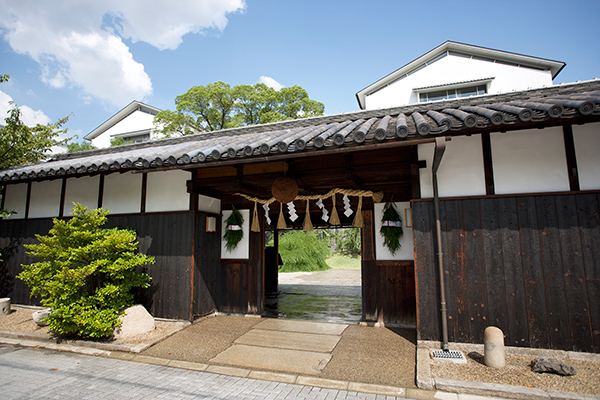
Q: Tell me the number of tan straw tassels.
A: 5